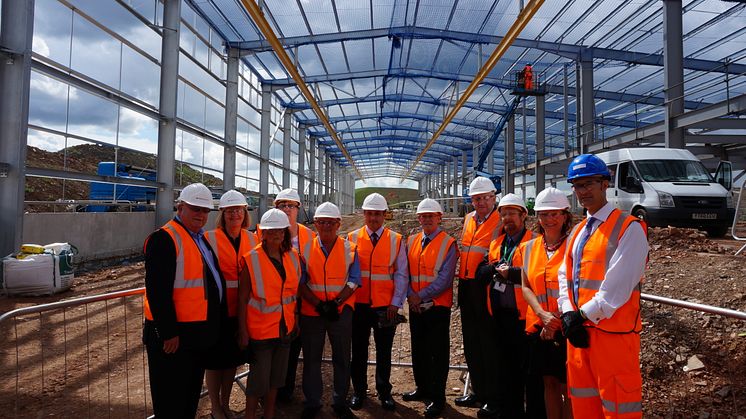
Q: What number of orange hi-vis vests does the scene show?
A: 11